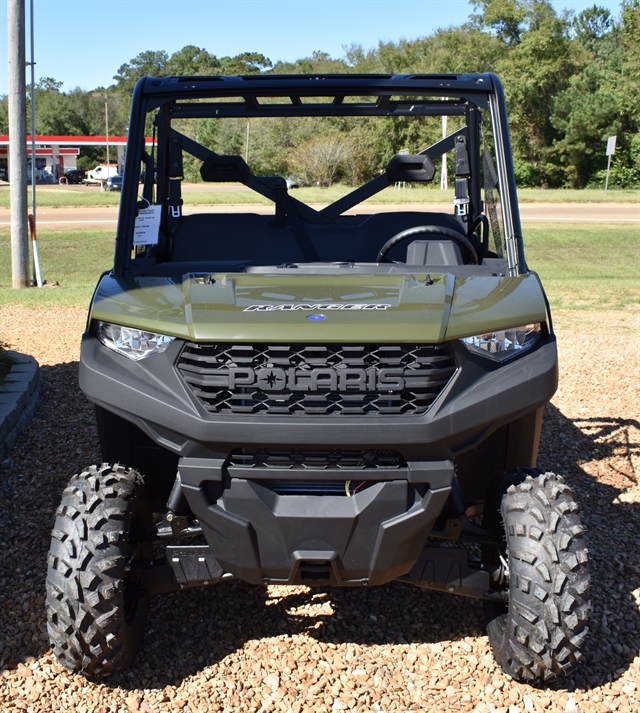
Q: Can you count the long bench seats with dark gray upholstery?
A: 1